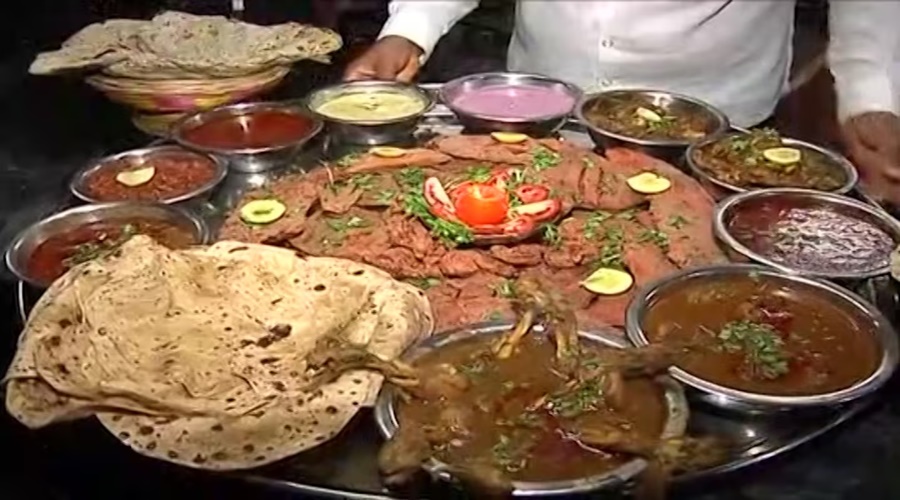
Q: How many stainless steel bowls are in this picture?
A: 10